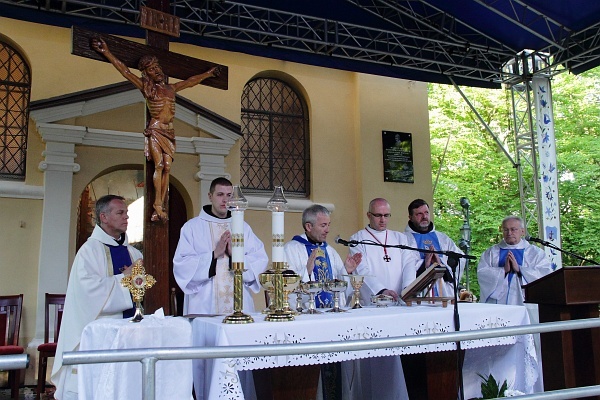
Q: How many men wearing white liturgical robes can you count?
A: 6